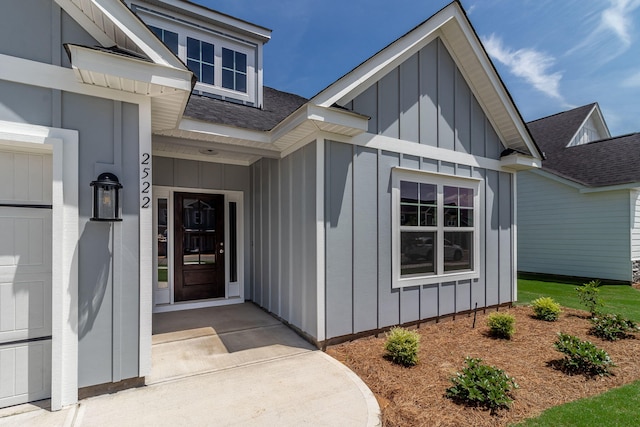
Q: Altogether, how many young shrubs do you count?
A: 7